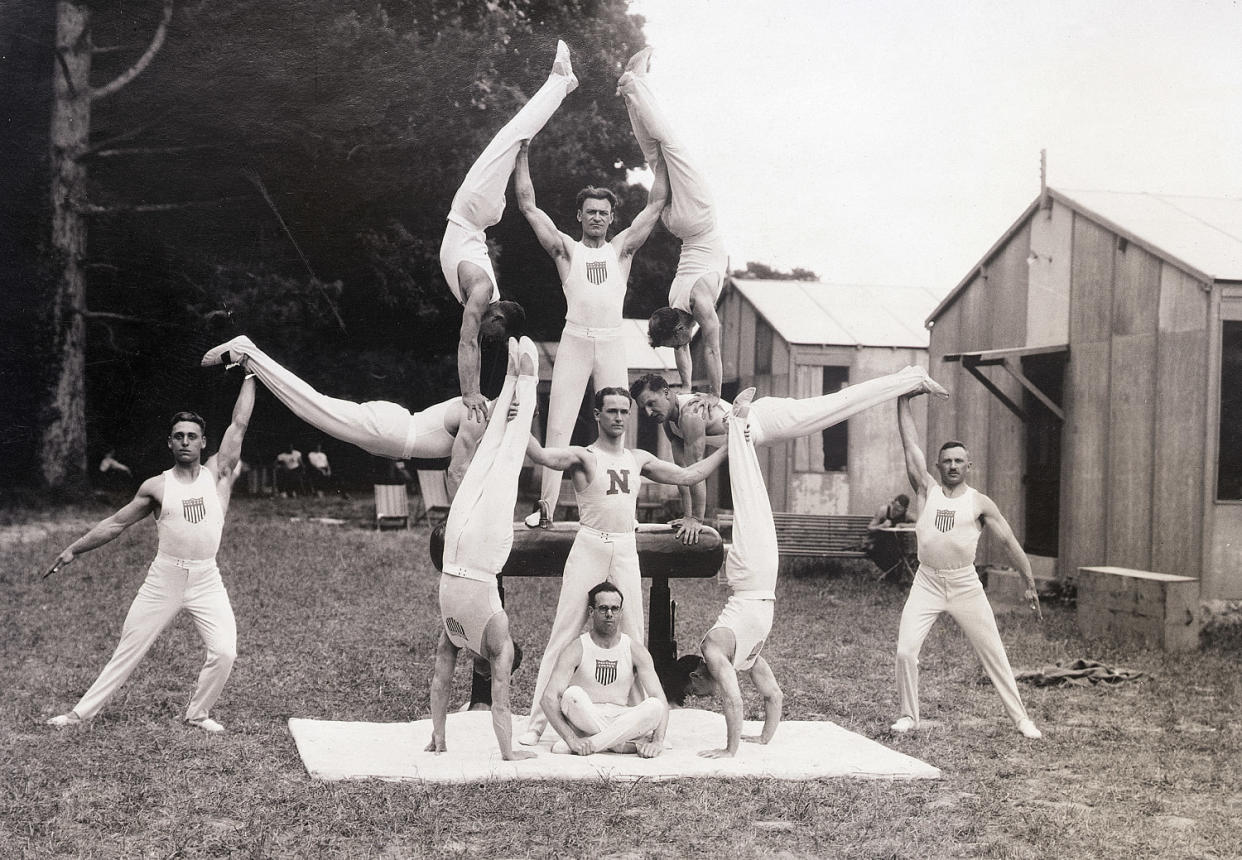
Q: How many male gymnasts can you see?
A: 11